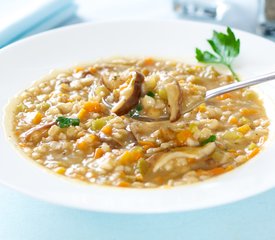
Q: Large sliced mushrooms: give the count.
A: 3